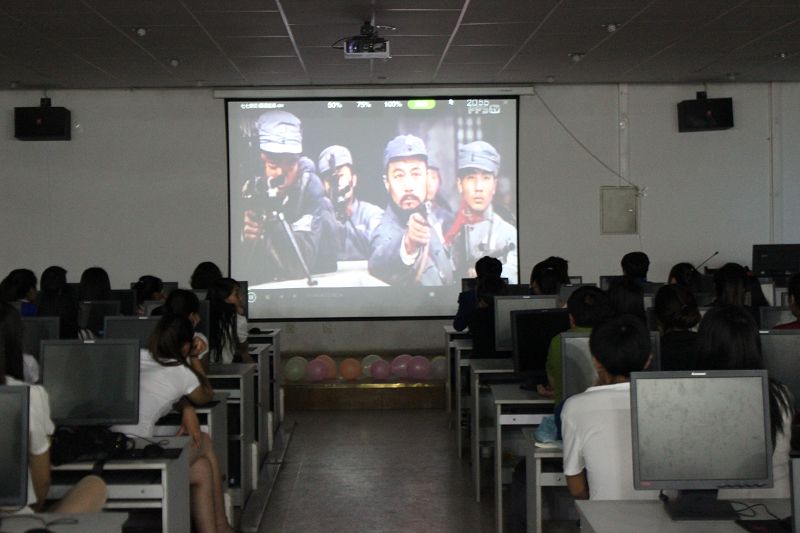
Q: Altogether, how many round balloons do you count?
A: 9